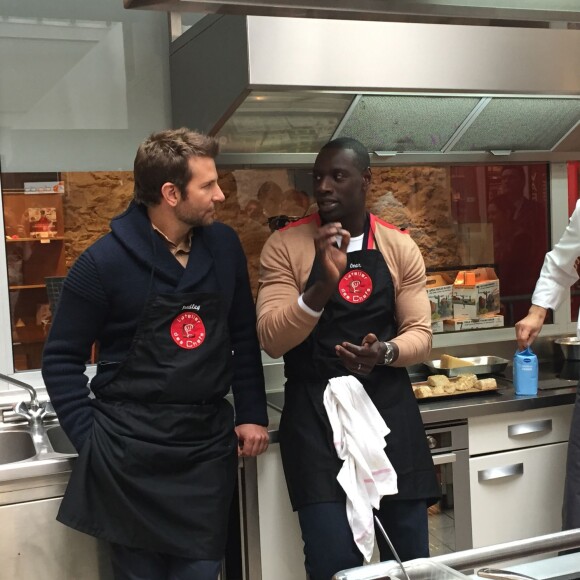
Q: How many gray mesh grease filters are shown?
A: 2